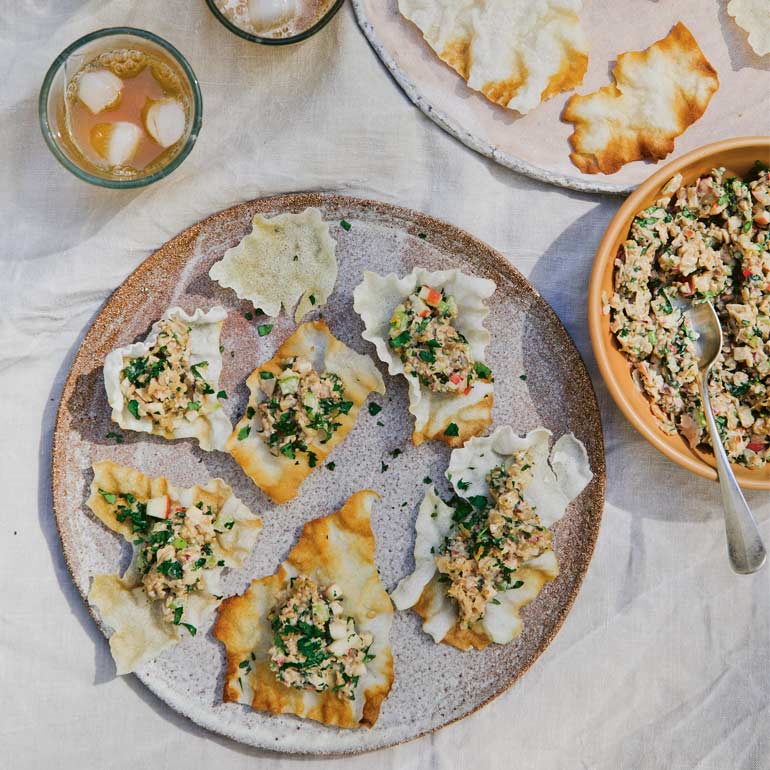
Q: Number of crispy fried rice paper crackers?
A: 10